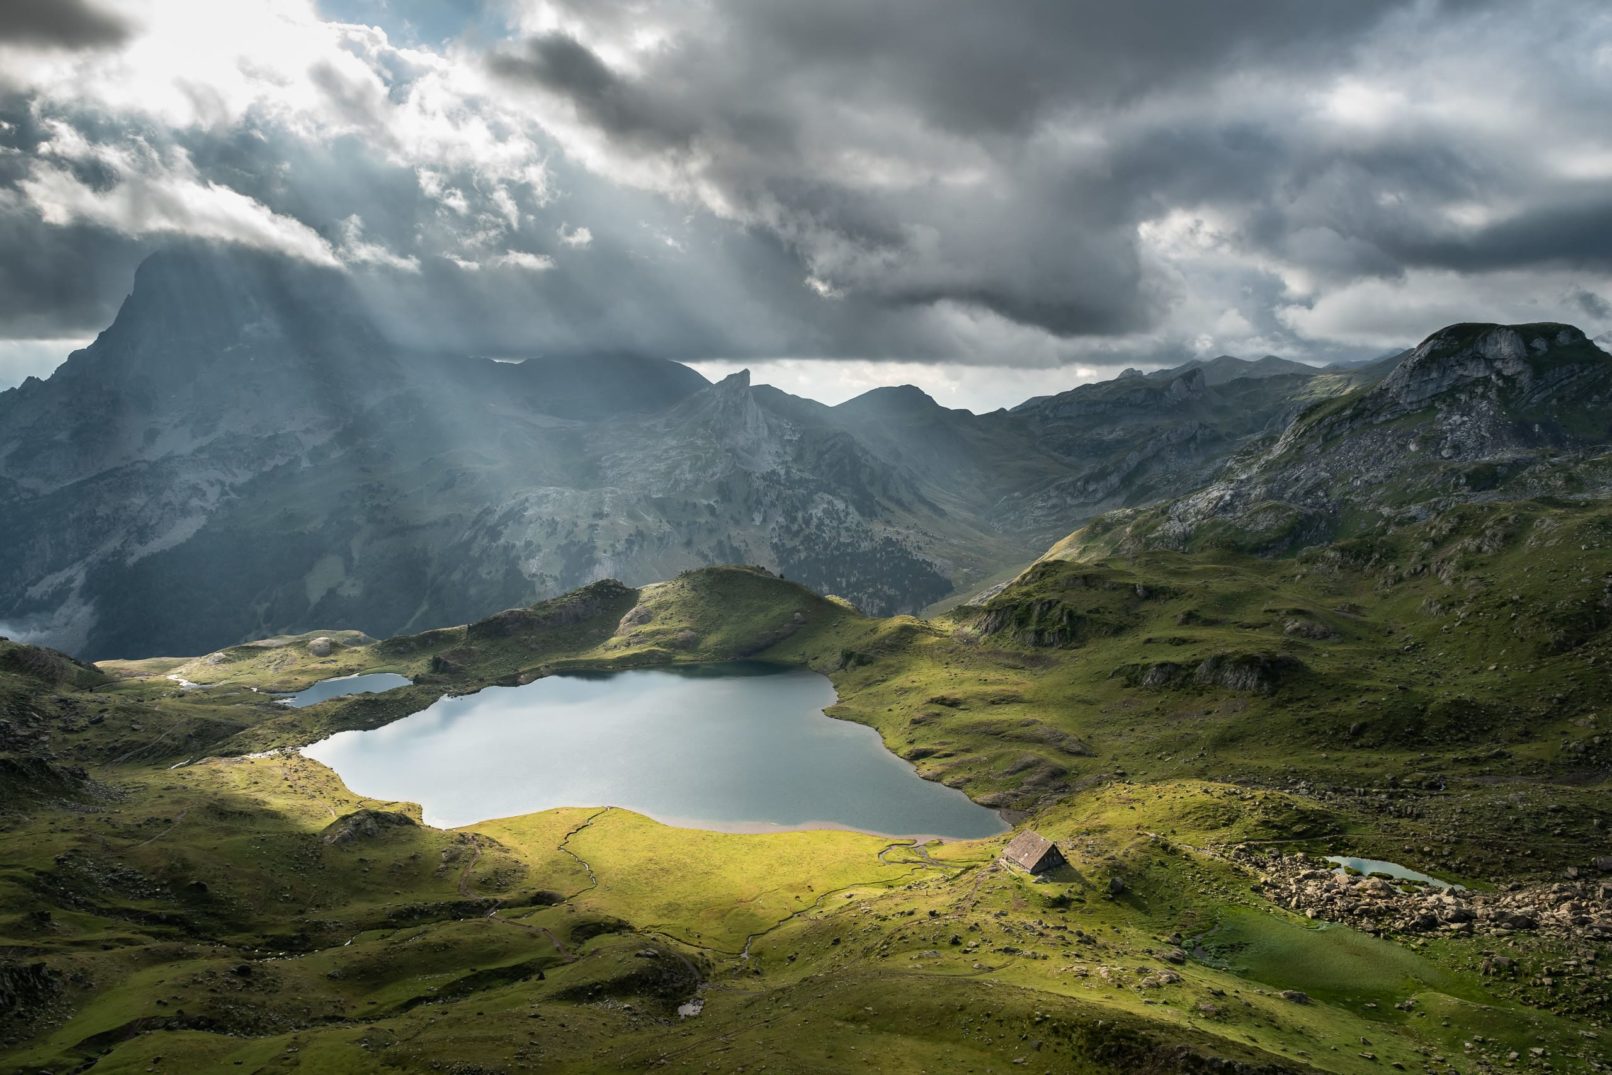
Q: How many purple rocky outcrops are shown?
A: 0